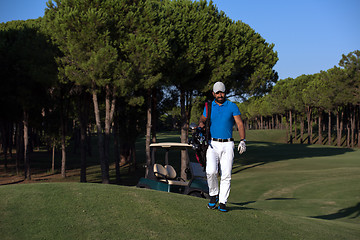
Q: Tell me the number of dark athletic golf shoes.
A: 2